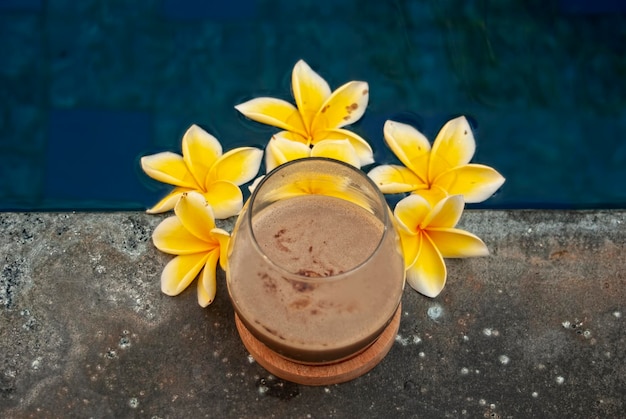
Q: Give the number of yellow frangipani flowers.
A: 6